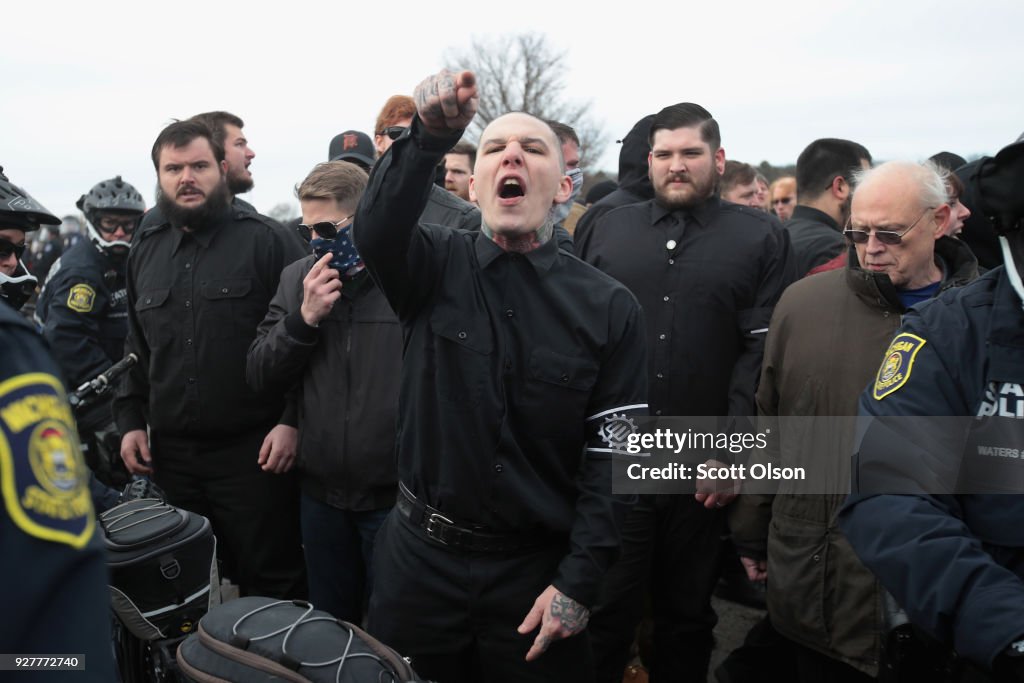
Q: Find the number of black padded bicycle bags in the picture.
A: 2